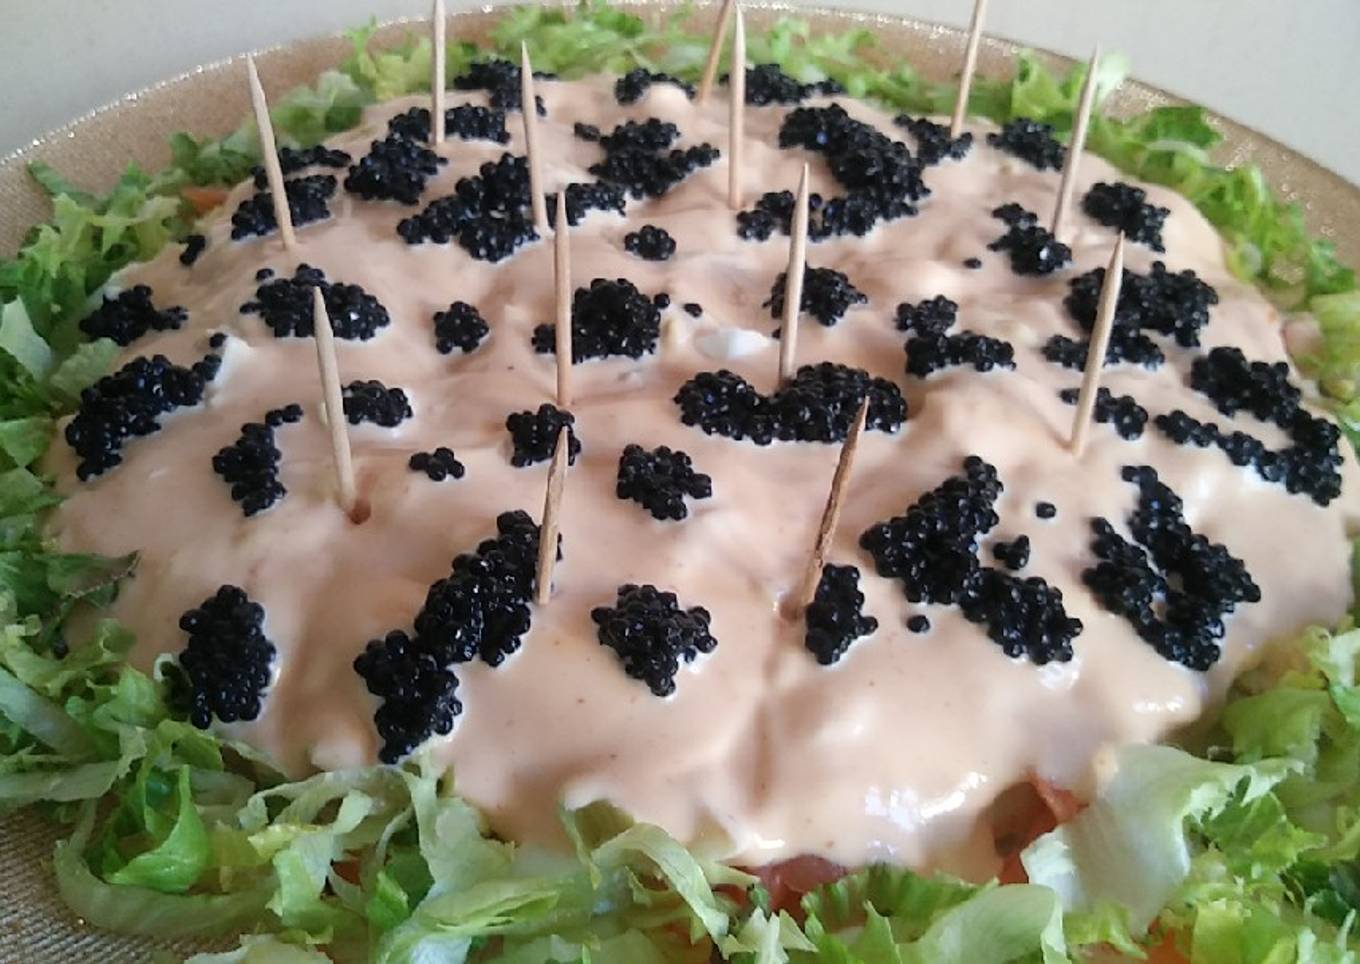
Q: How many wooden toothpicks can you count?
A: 13